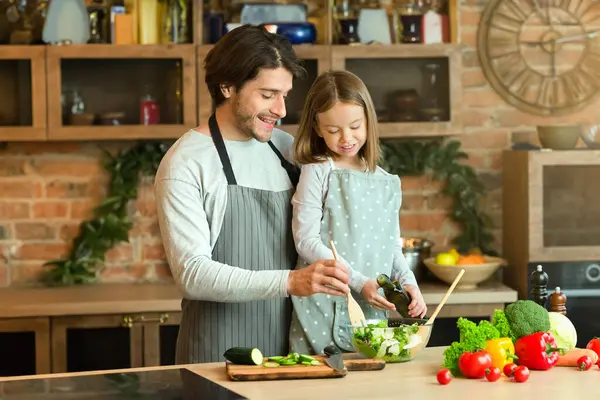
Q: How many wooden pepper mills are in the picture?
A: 2